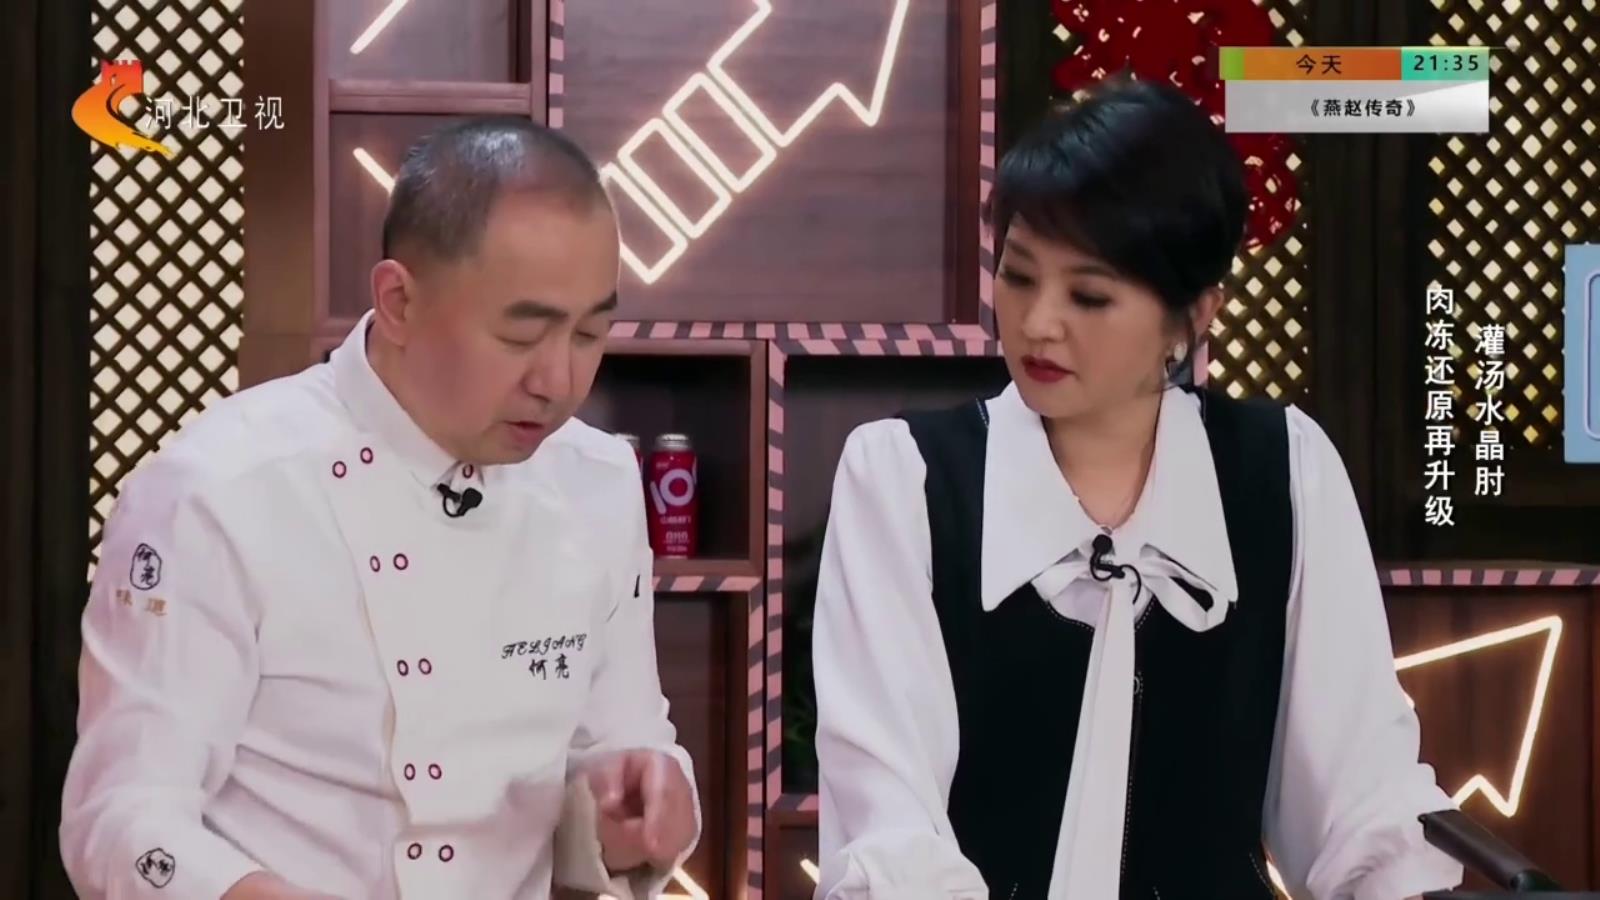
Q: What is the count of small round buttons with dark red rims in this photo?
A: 11